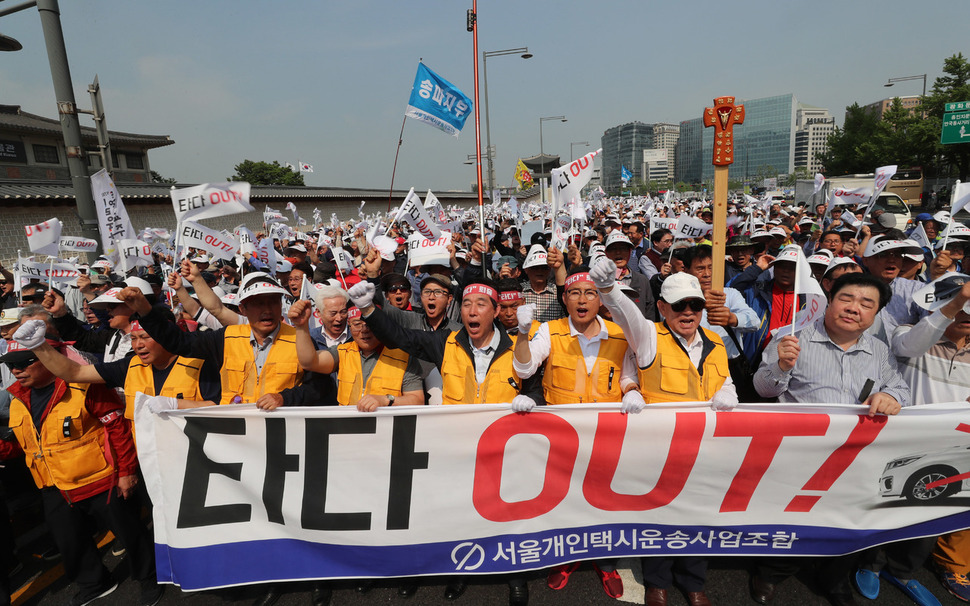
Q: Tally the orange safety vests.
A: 7